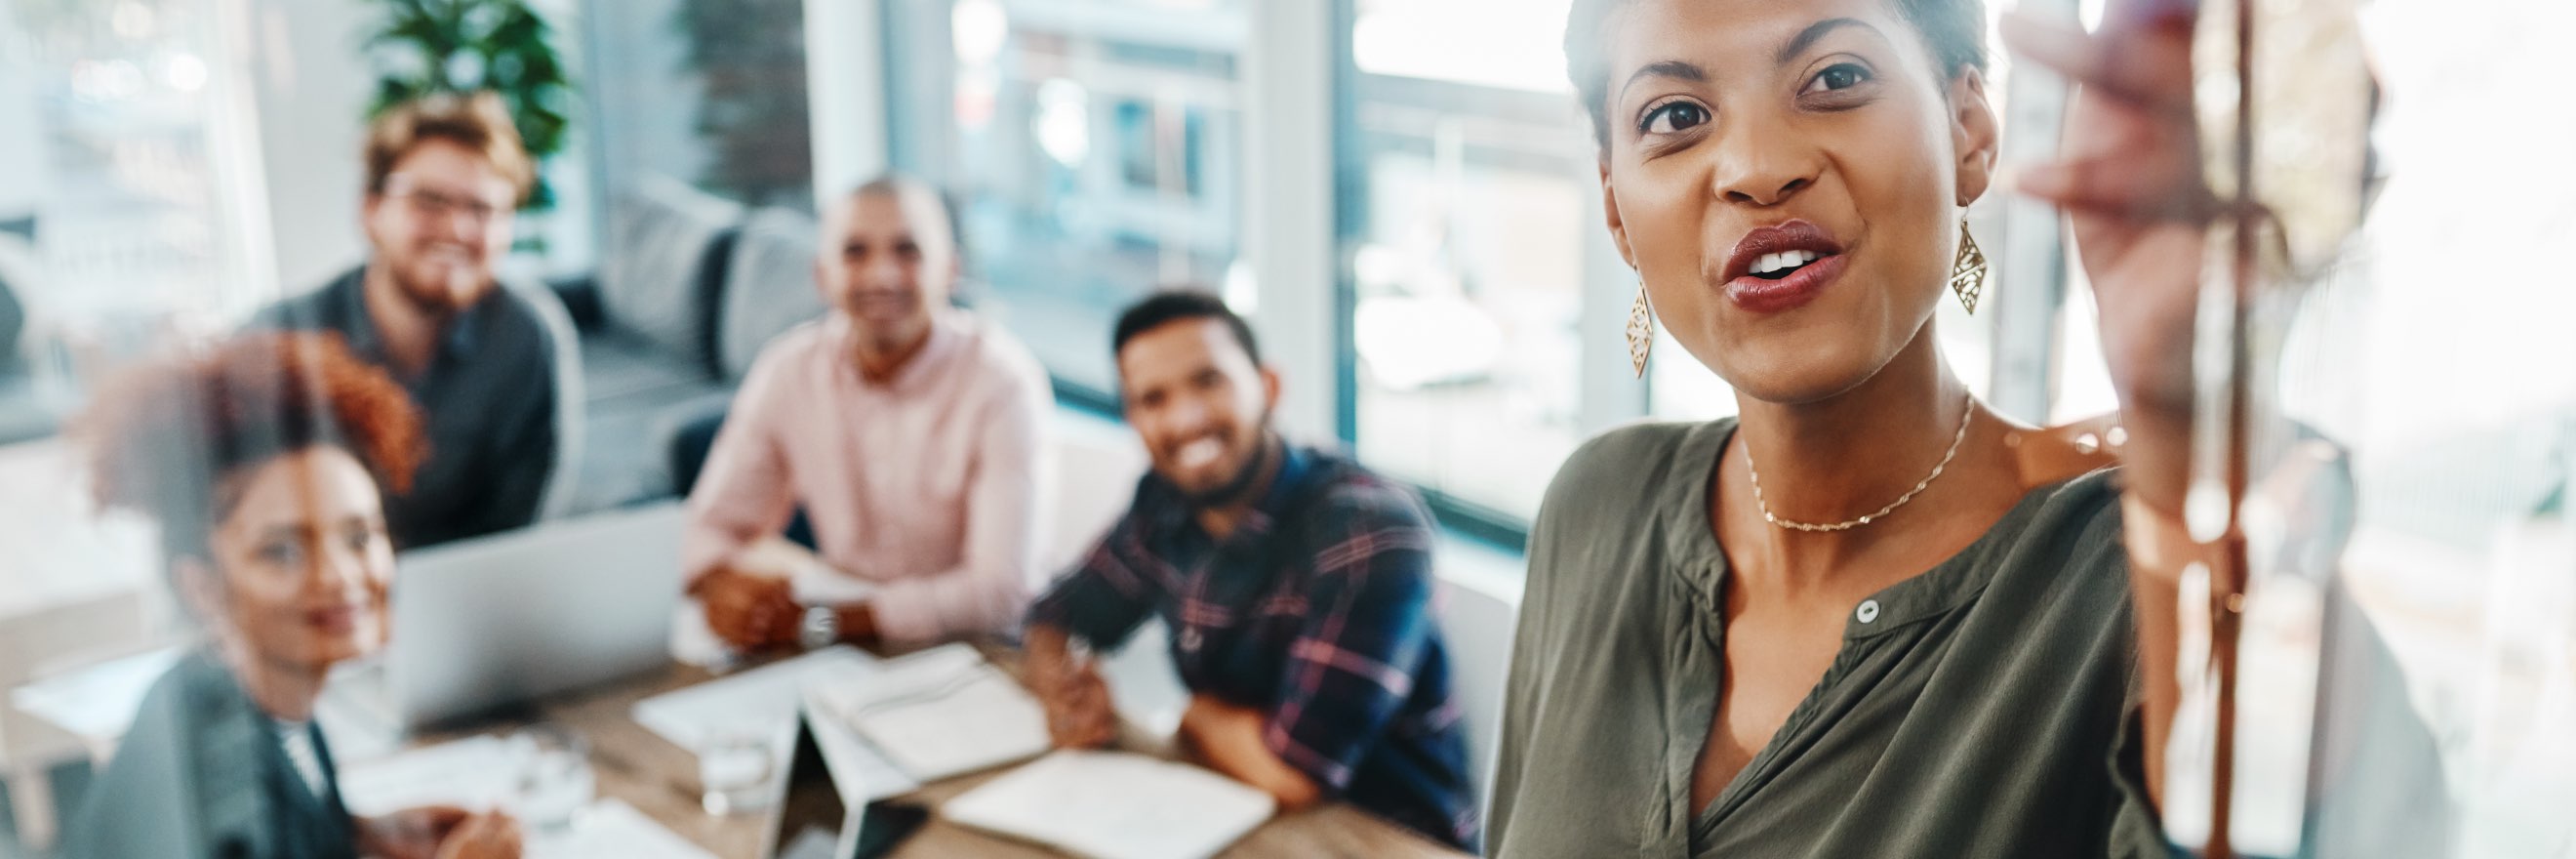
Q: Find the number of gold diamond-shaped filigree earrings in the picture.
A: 2